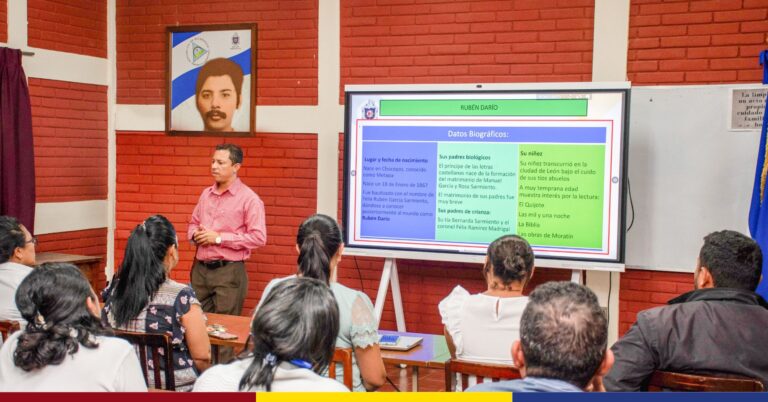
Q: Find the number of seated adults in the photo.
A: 8